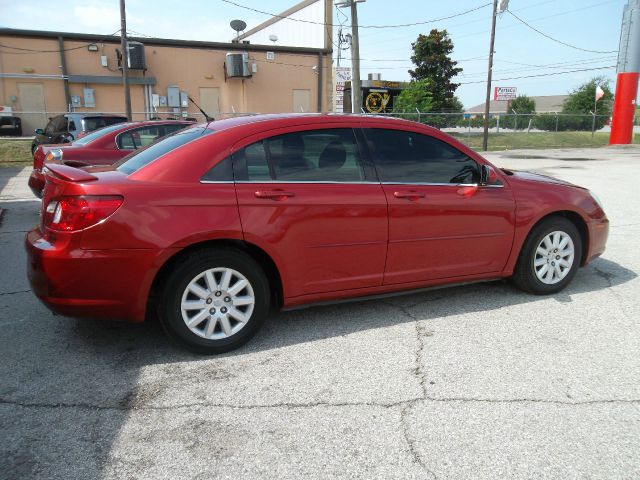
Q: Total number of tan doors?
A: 3